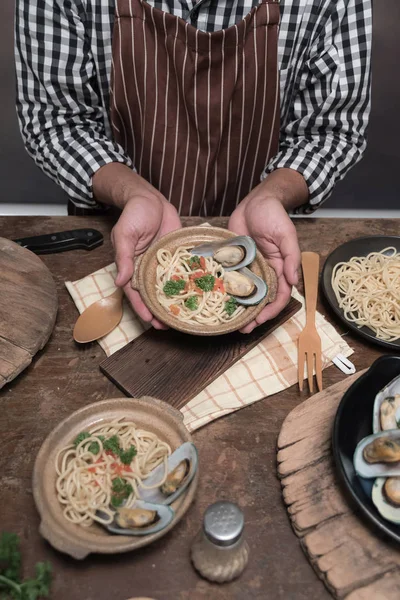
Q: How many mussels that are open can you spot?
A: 7